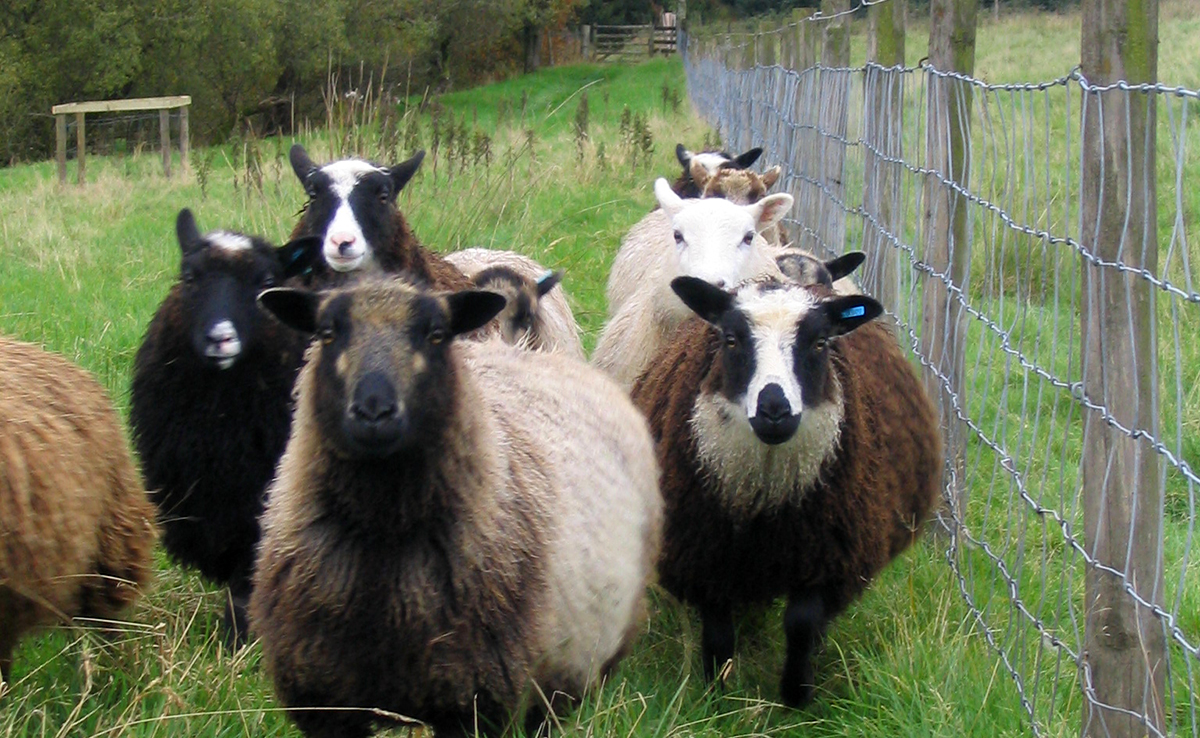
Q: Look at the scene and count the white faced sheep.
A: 1